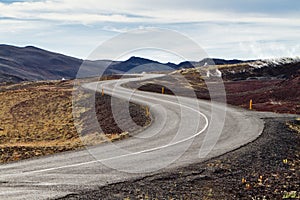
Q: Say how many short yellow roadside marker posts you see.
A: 4